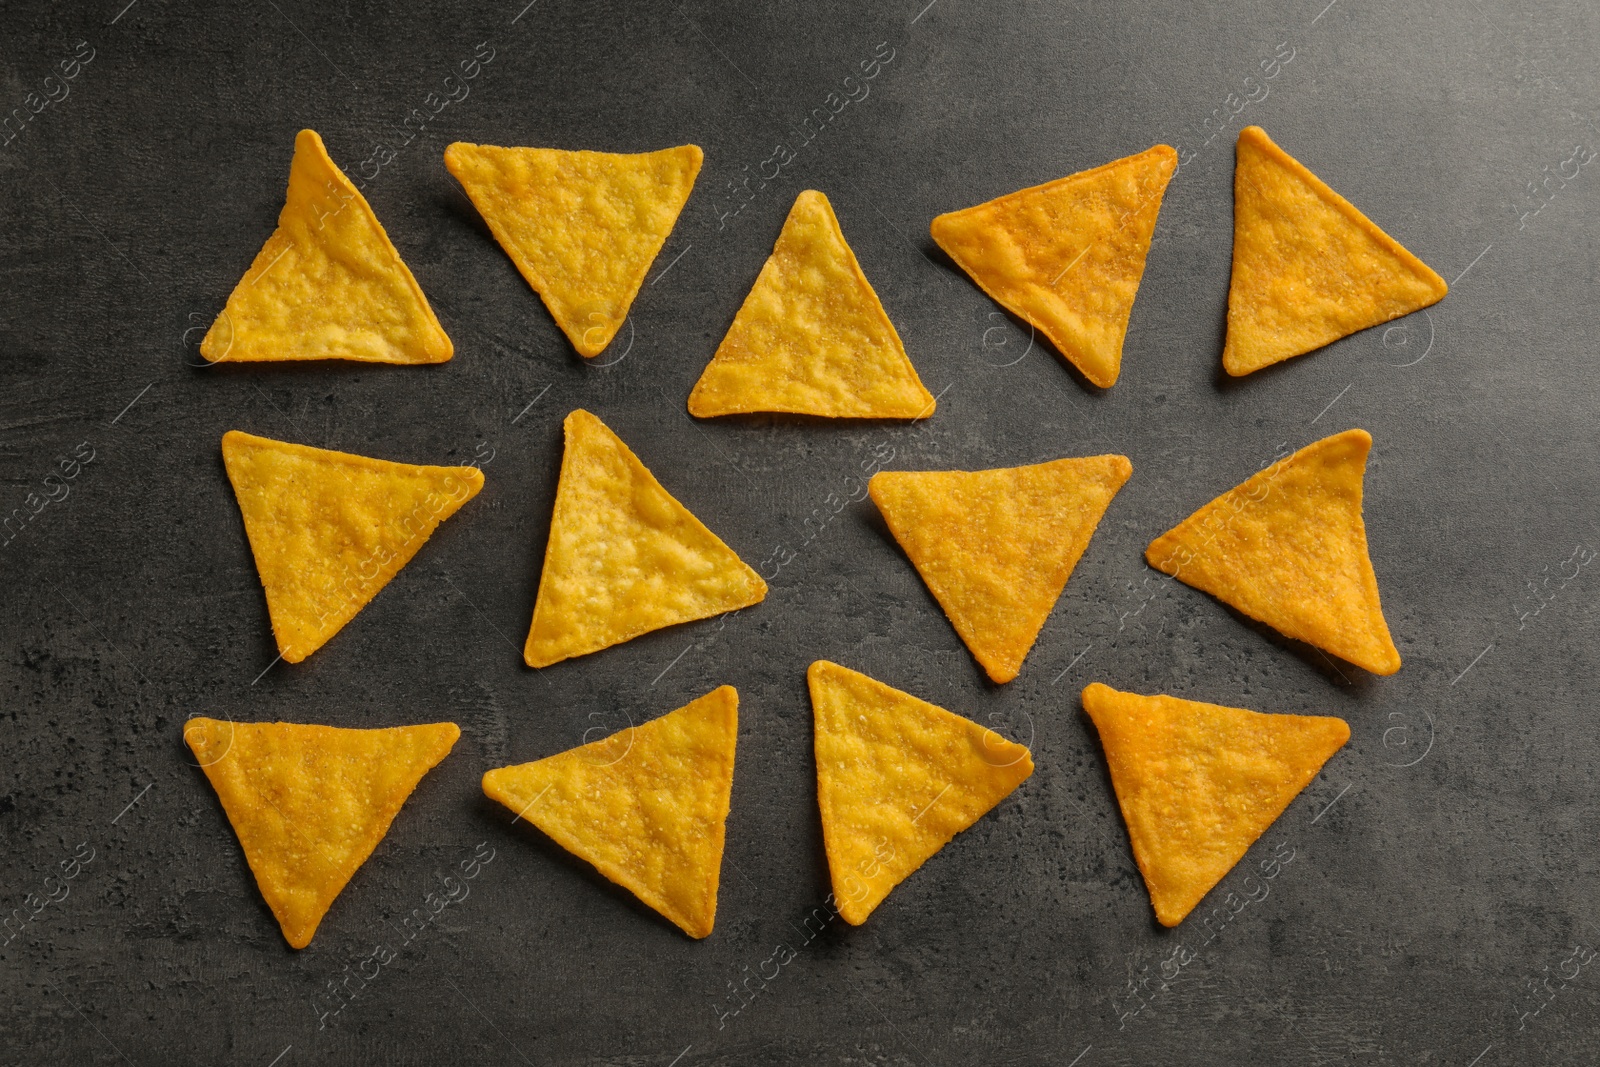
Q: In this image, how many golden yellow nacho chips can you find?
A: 13